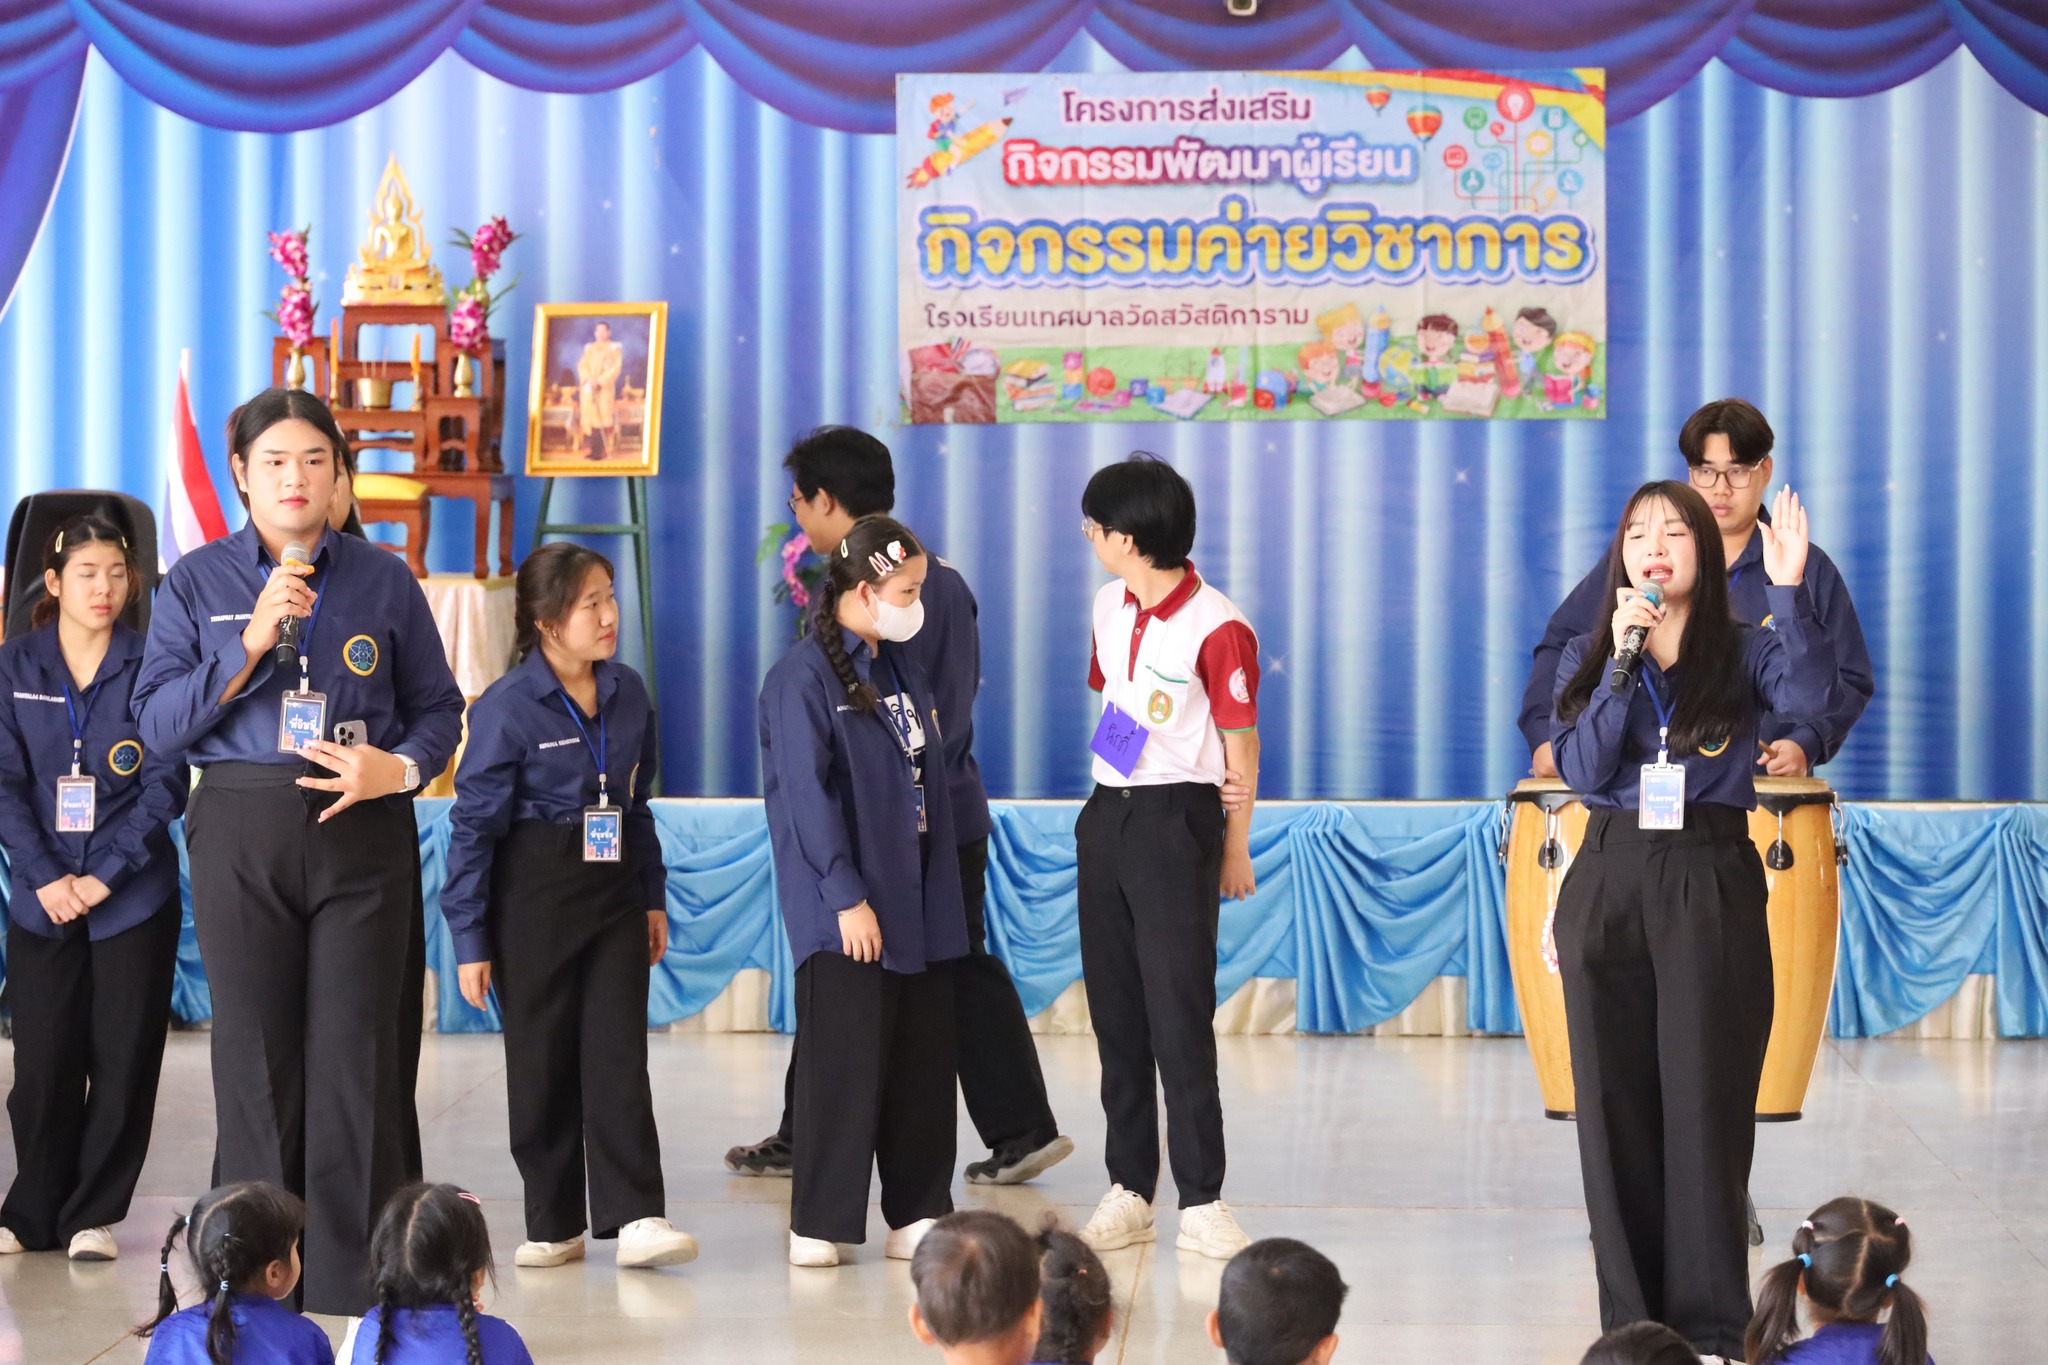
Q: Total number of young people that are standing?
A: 9